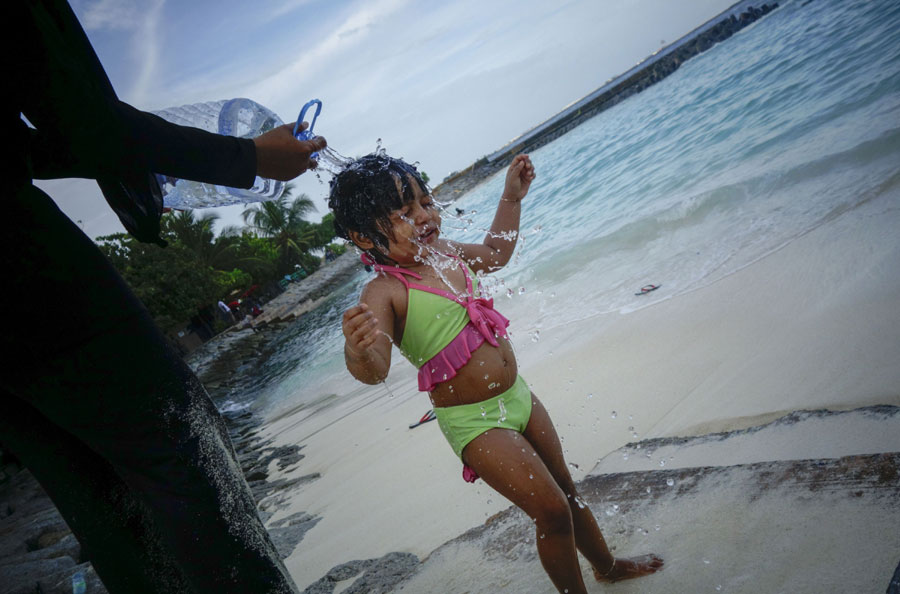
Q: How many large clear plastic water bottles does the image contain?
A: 1